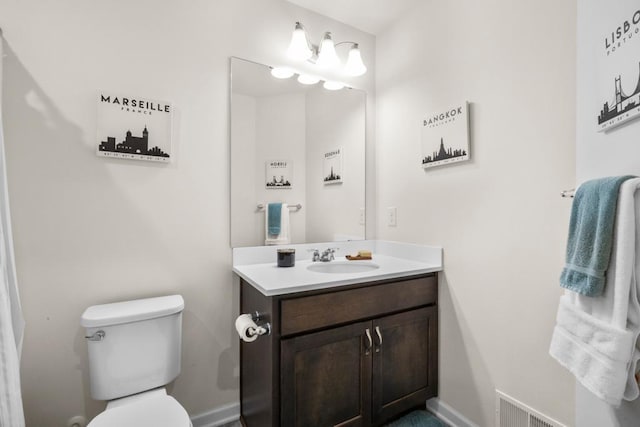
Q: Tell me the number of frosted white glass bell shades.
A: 3